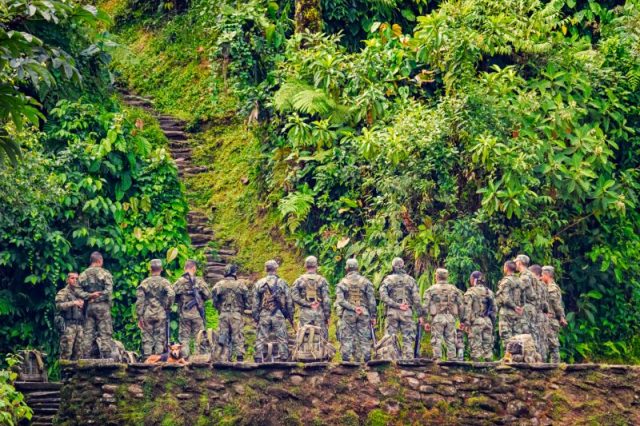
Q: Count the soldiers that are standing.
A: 15